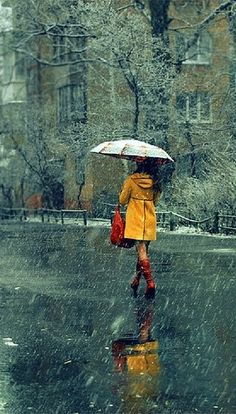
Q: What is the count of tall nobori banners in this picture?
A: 0